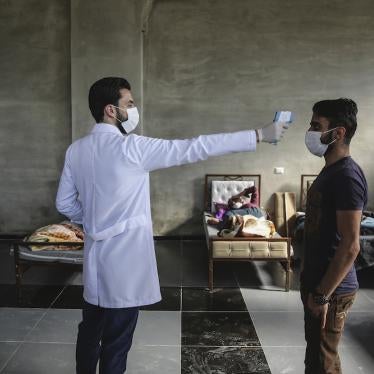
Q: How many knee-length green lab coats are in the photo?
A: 0